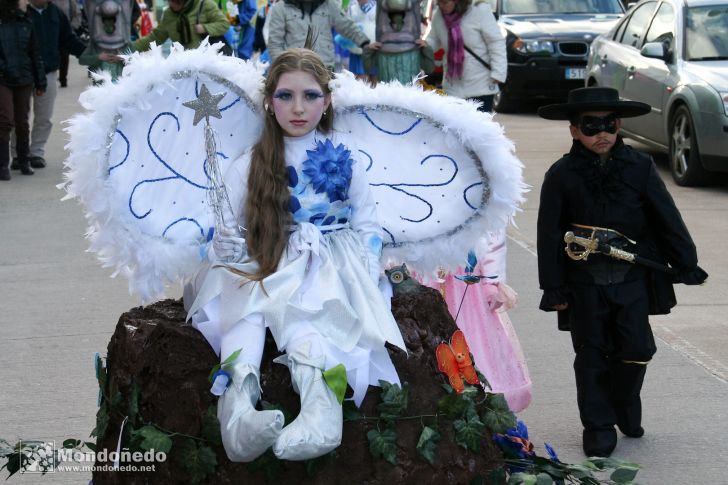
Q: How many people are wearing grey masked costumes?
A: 2